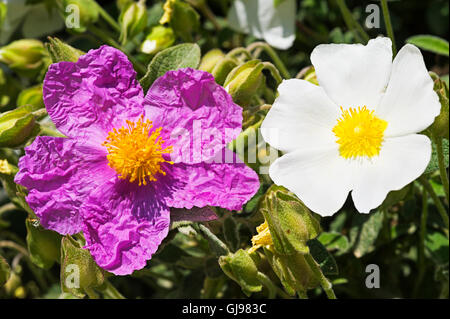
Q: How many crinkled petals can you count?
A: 5